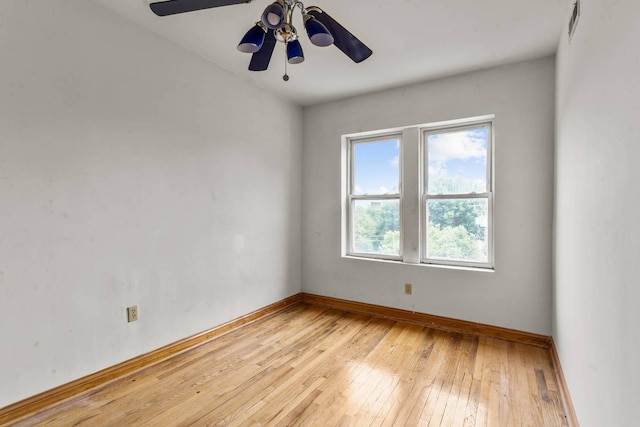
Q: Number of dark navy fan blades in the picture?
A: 3